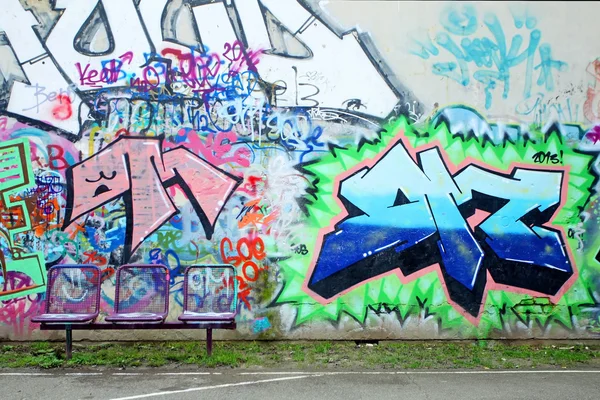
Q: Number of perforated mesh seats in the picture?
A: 3